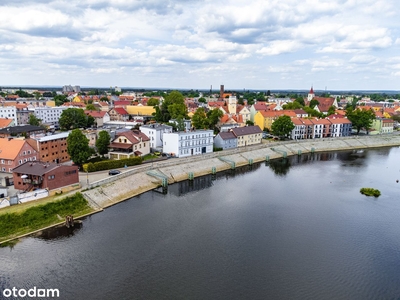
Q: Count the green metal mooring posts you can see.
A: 9